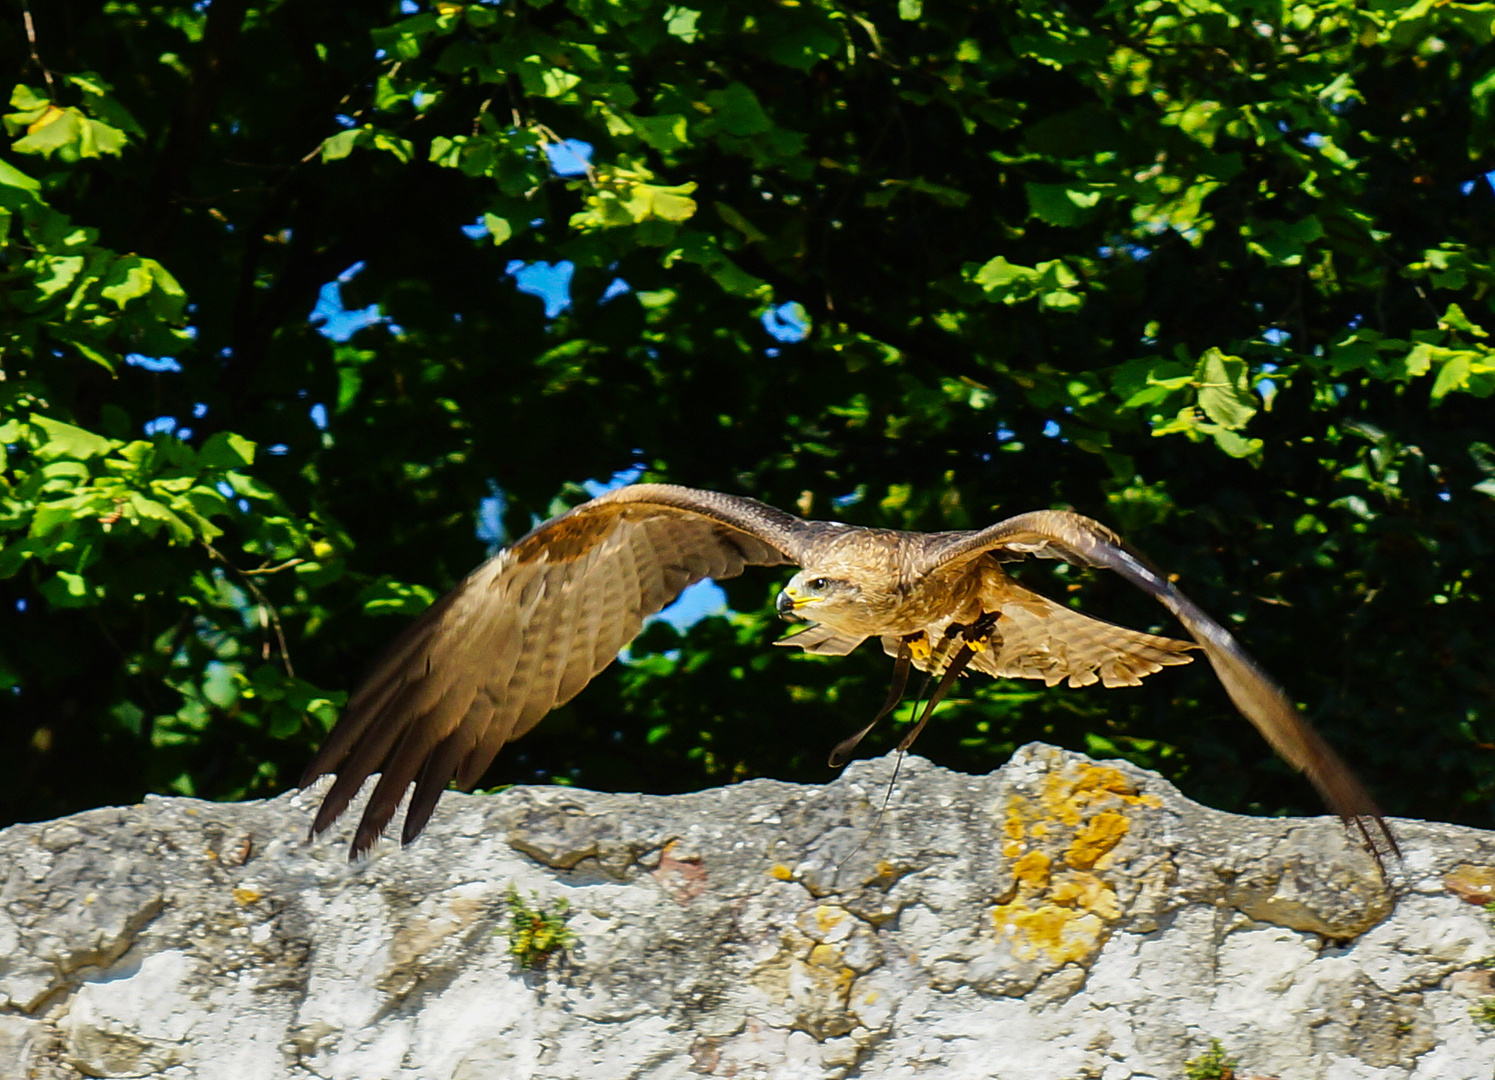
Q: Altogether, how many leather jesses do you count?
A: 2